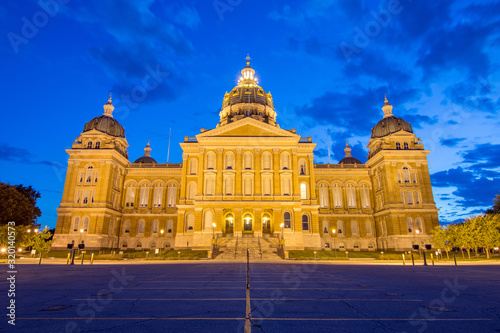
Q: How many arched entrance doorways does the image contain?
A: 3